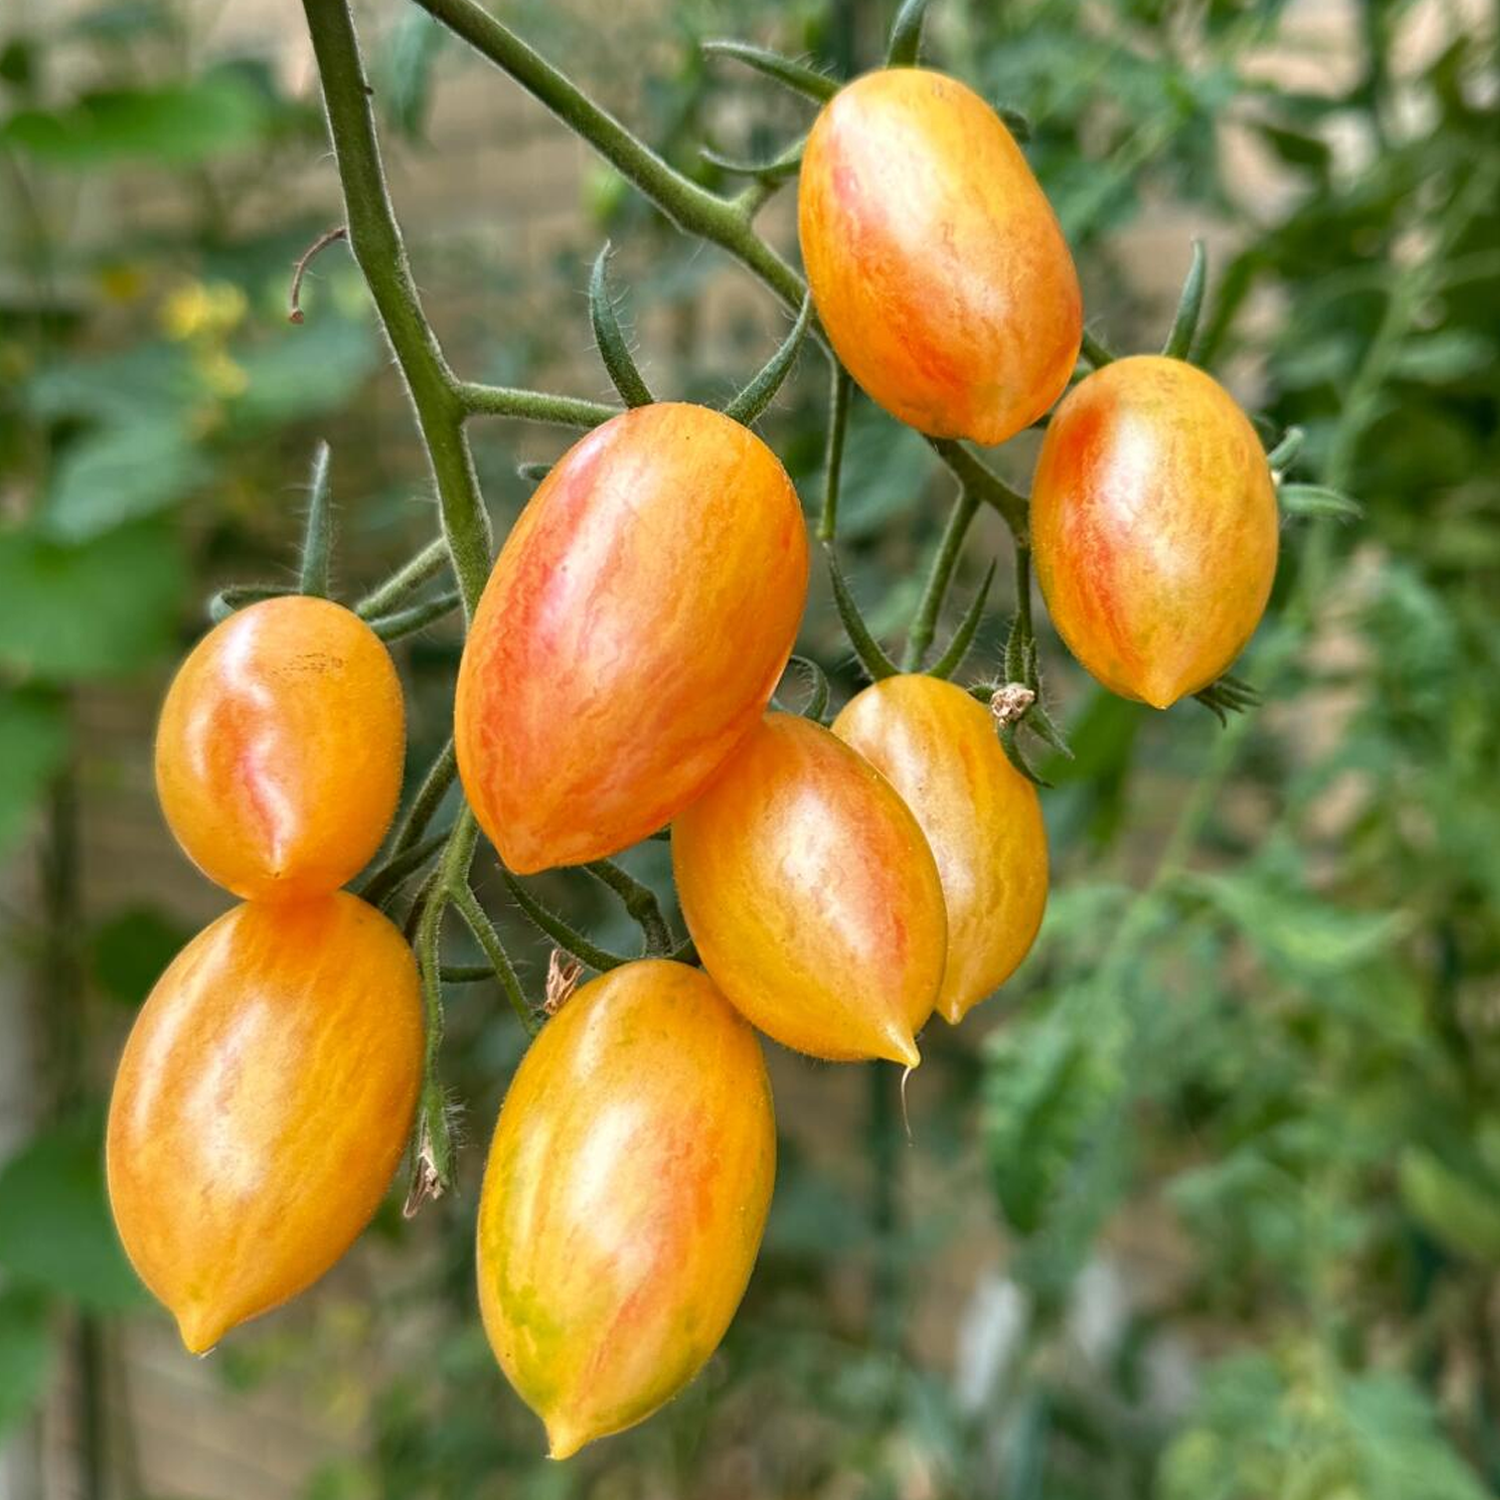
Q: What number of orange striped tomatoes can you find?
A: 8